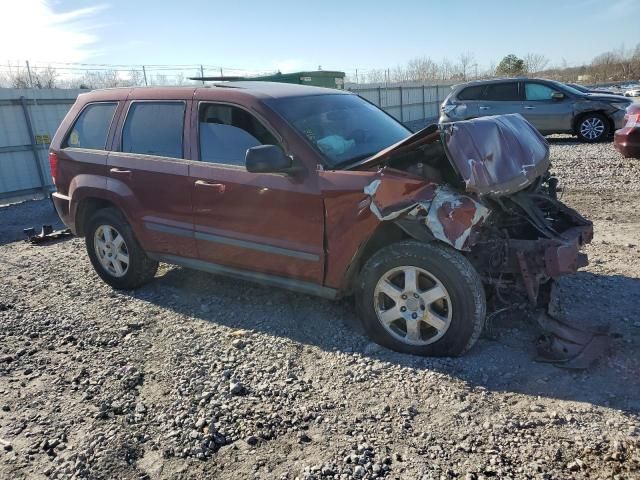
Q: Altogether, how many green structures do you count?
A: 1